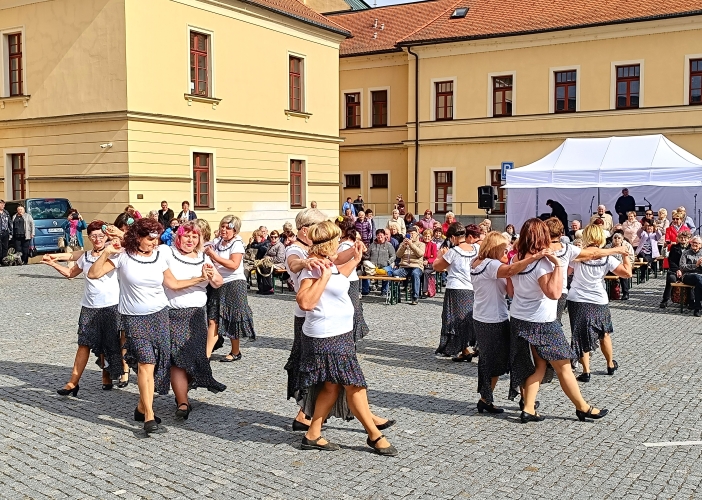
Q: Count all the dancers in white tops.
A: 15